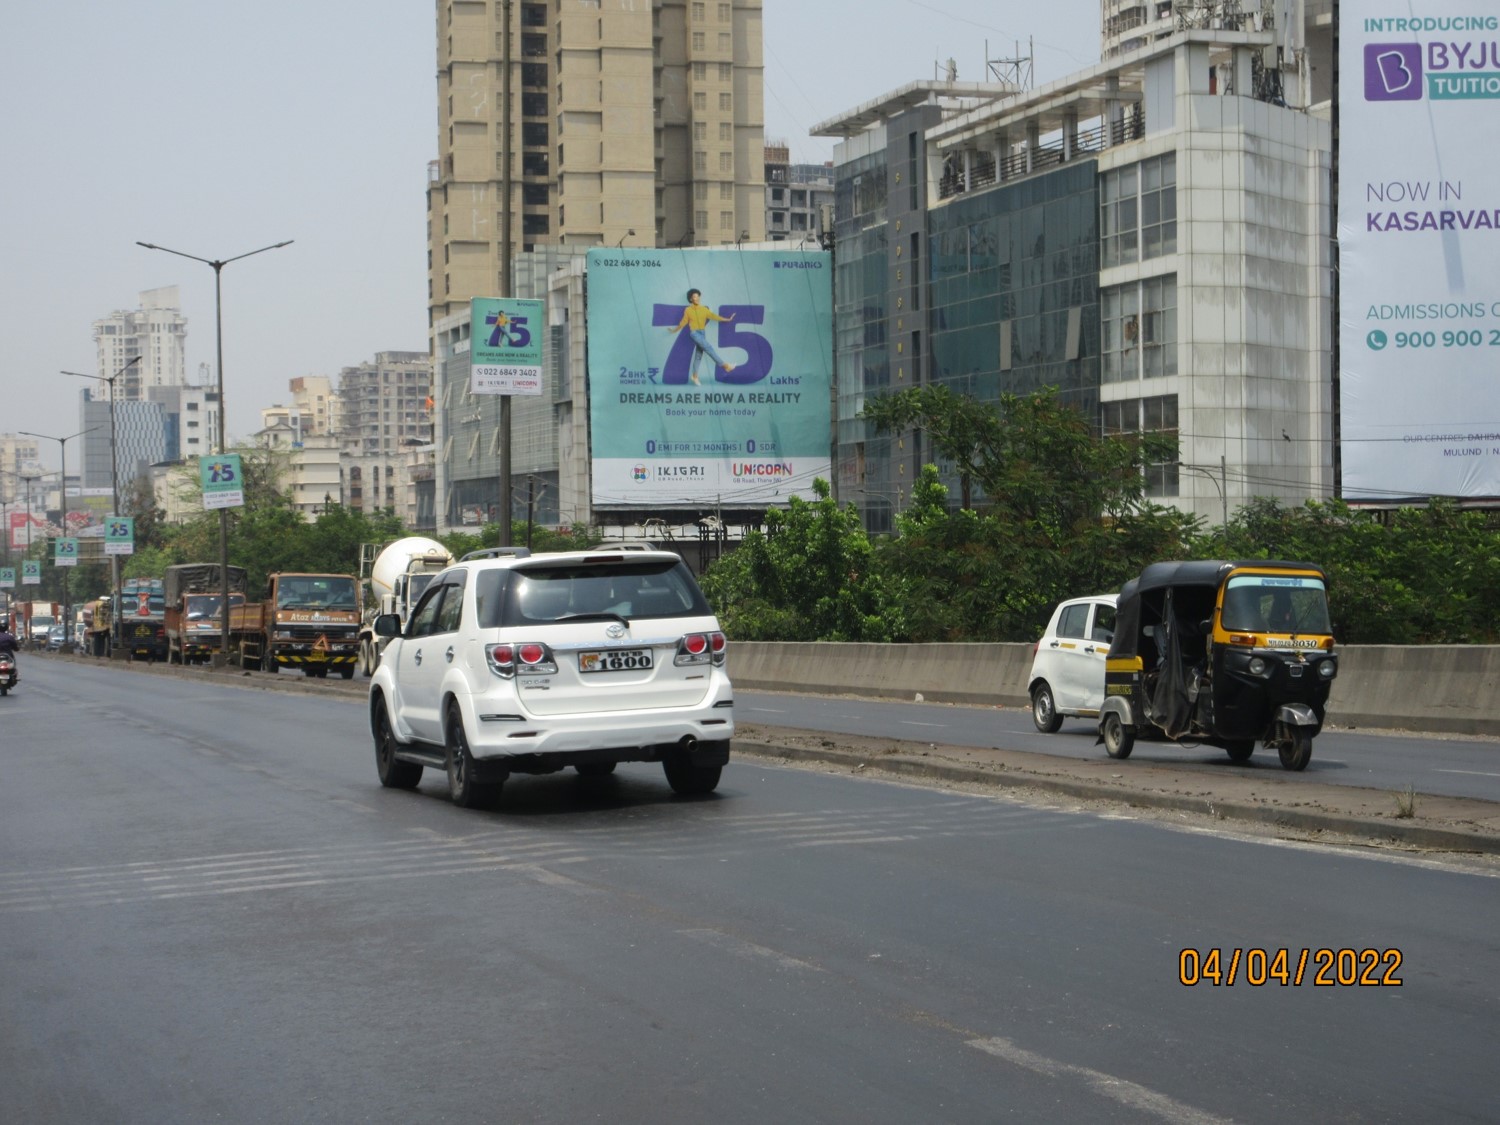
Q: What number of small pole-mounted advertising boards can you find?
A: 6